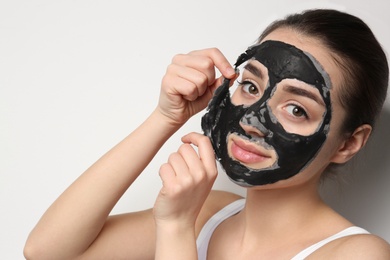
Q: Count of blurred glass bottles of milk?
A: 0